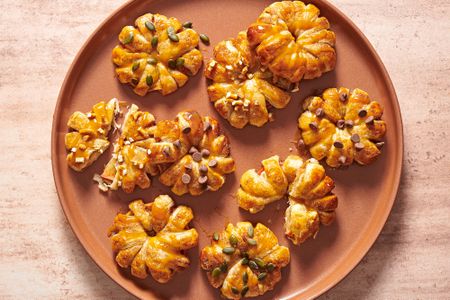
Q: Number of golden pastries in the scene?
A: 9